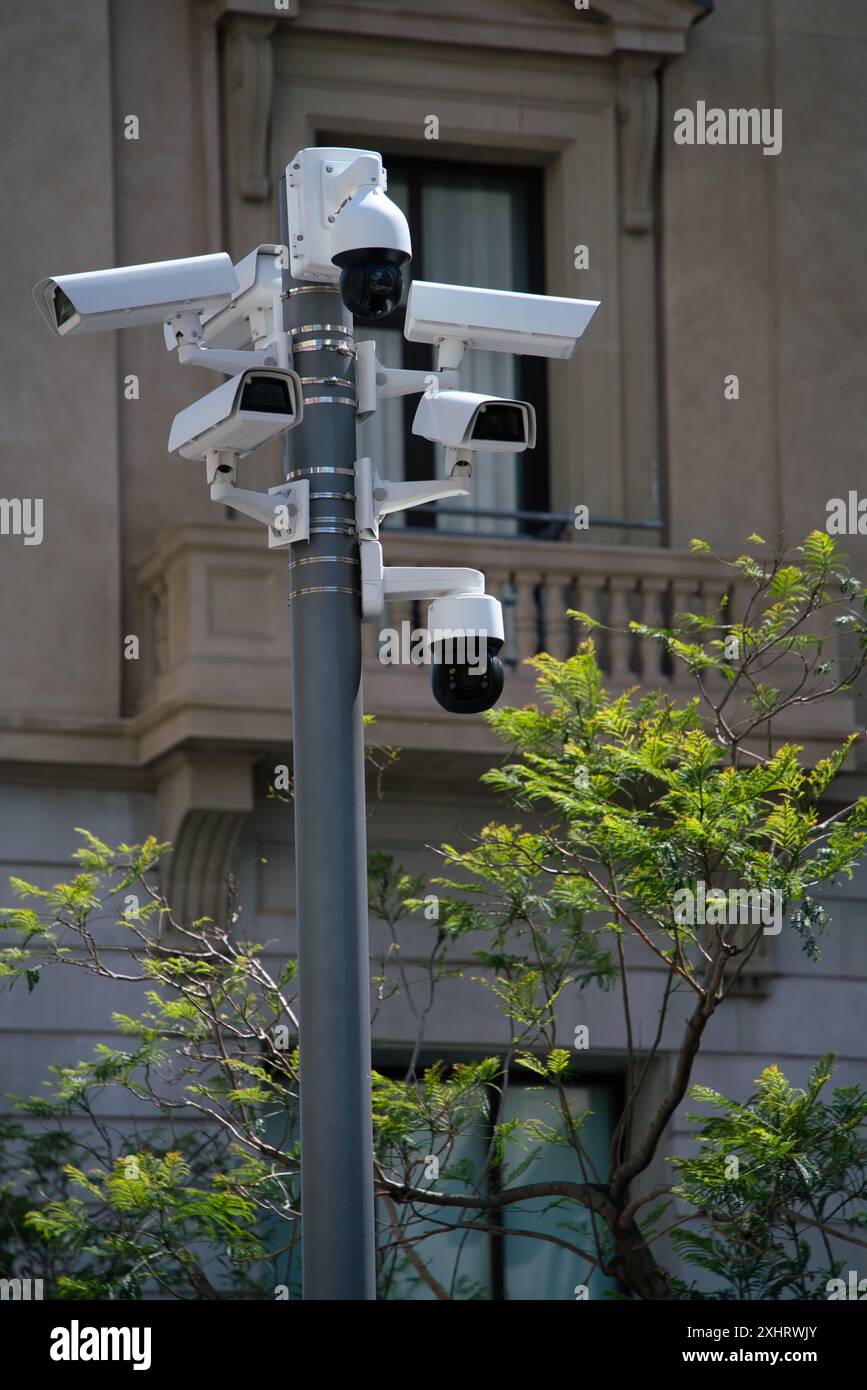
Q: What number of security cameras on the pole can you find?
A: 7